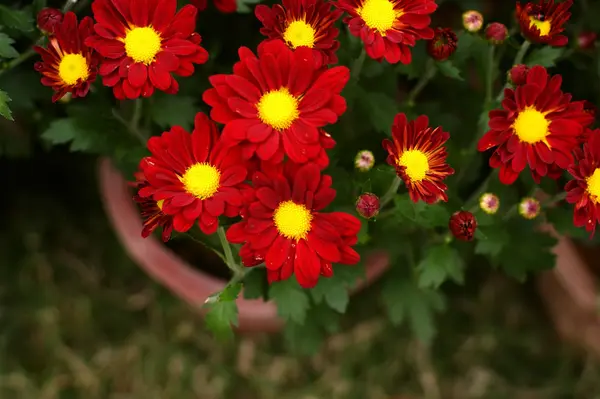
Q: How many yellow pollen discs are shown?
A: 11